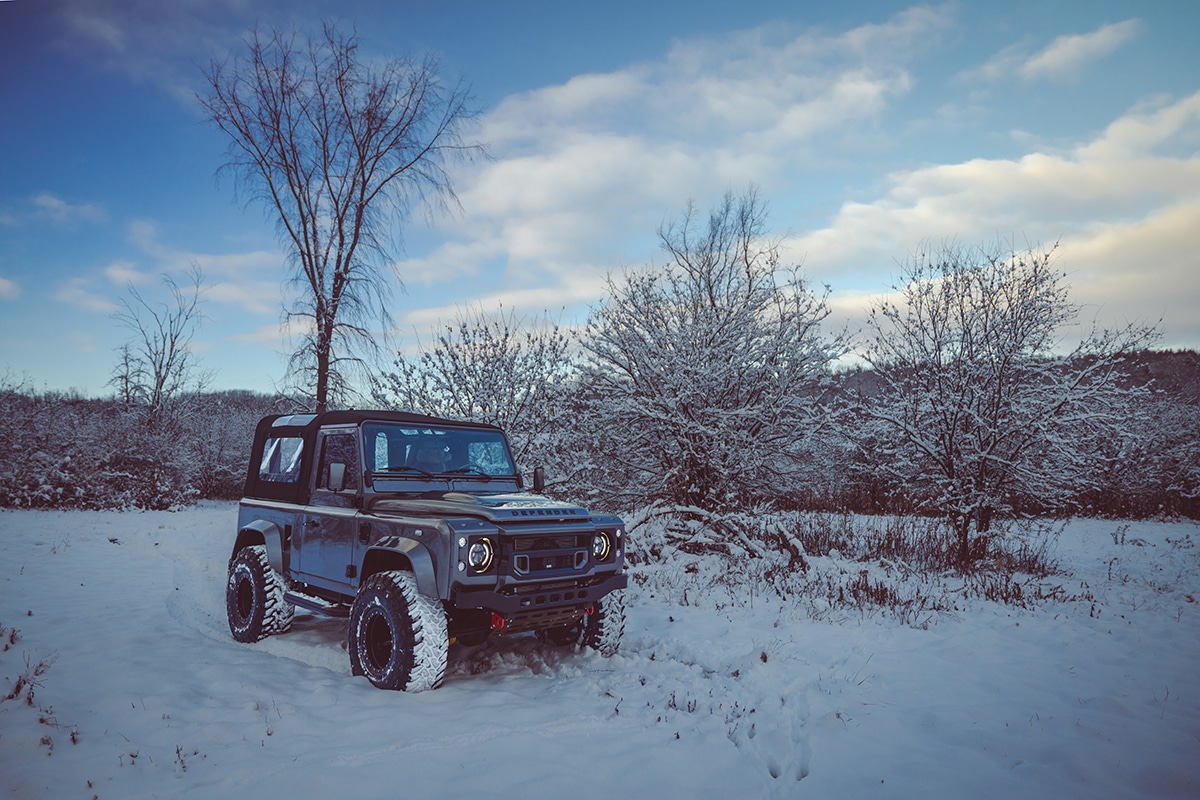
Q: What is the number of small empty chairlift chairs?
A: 0